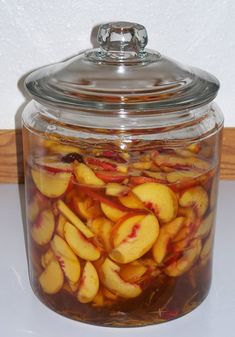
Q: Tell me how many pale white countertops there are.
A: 1